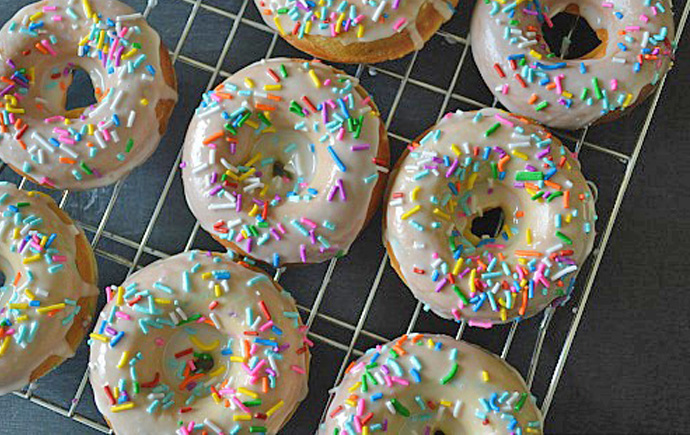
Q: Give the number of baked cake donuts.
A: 8